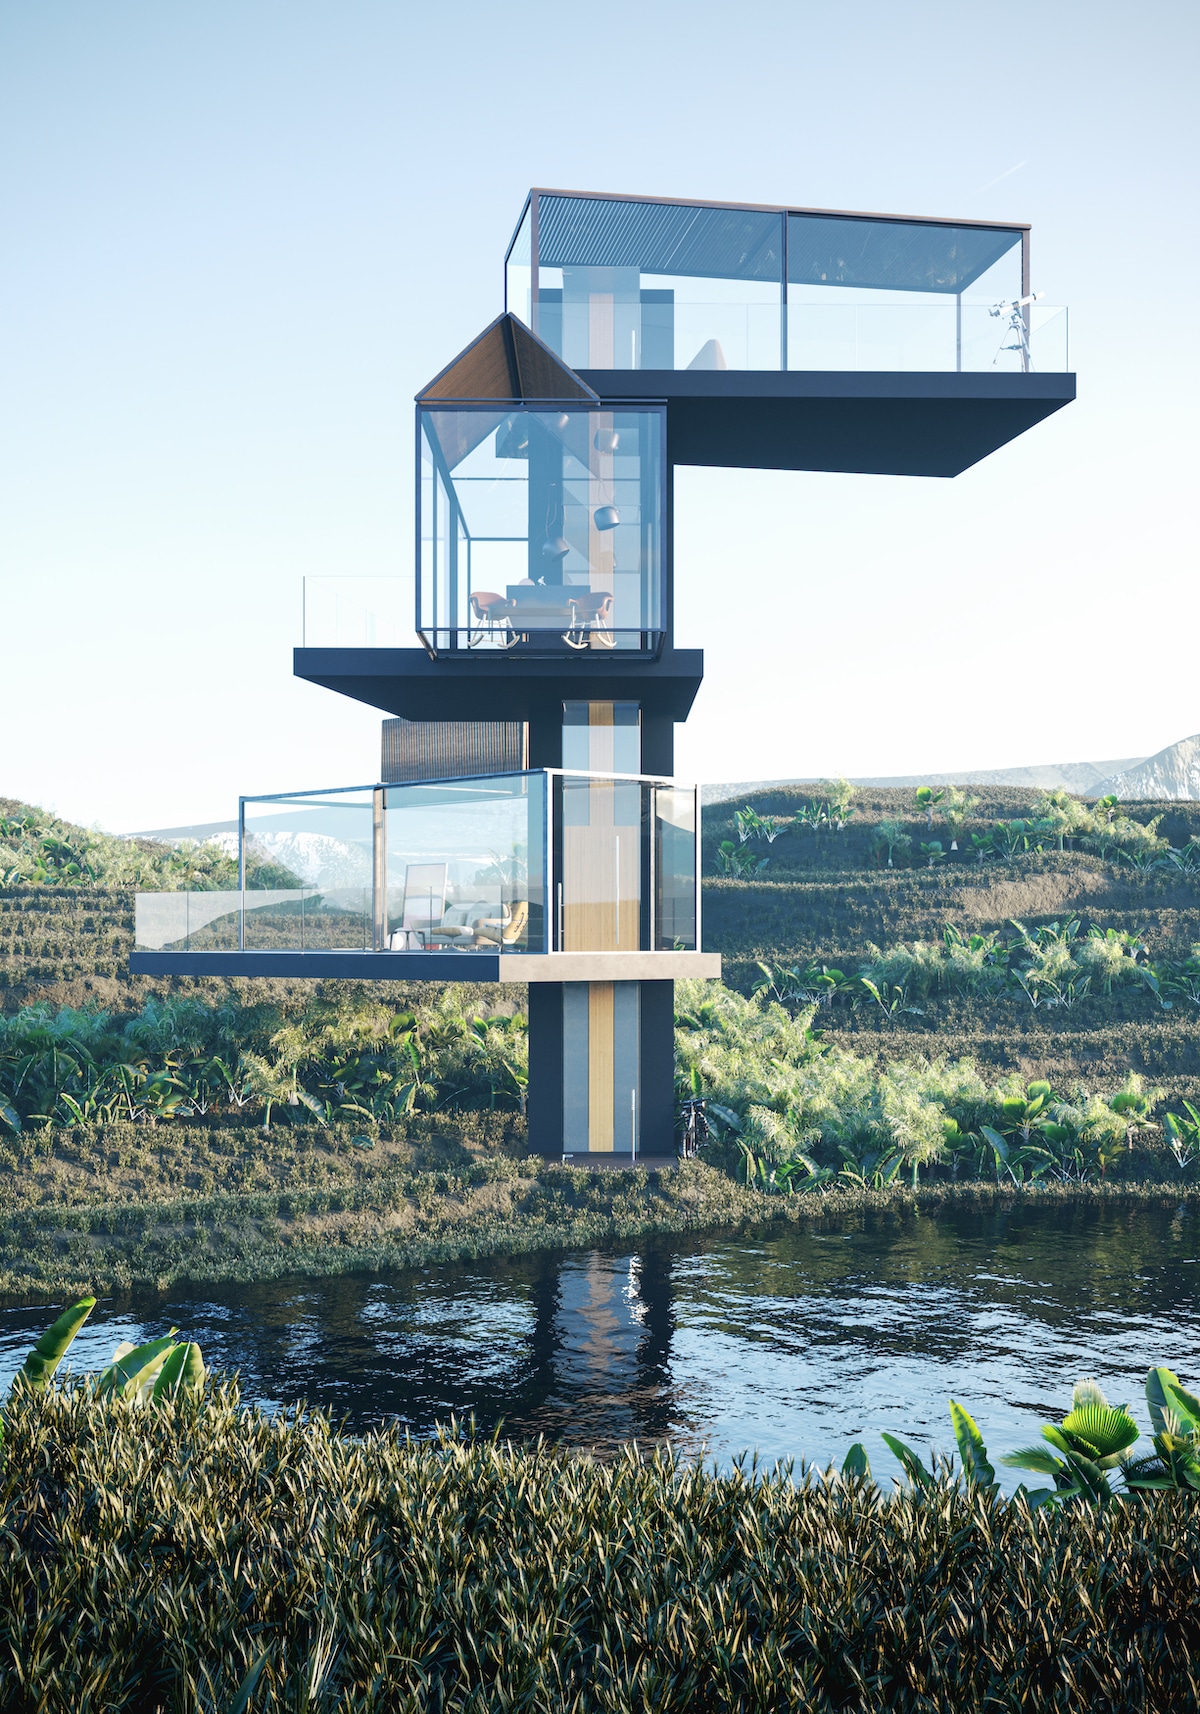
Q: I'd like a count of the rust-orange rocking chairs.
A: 2